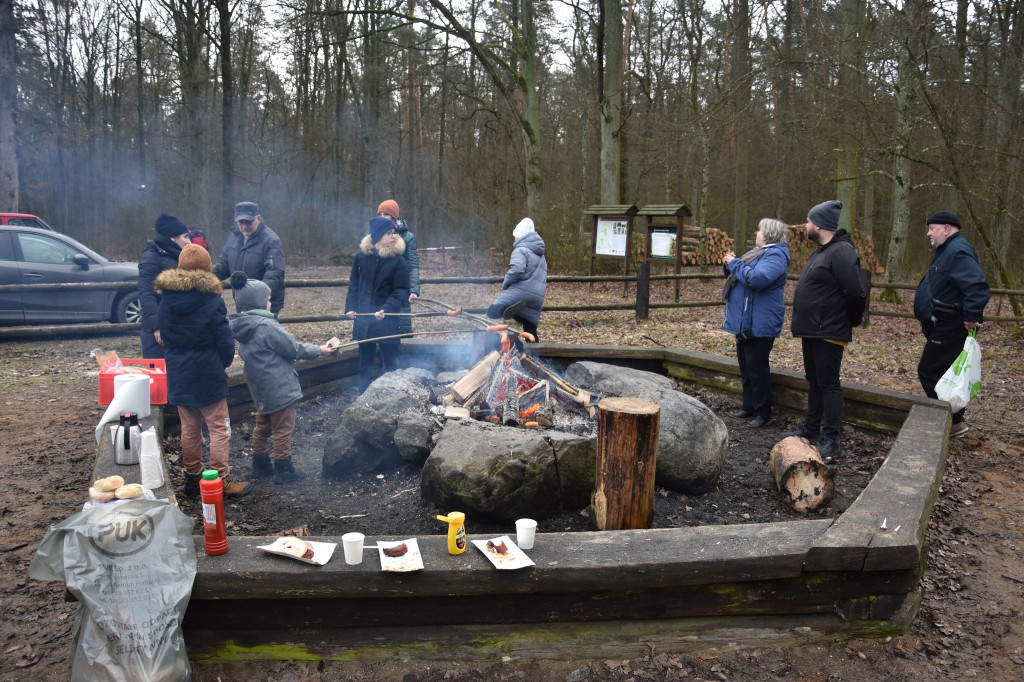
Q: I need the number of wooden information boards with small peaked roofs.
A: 2